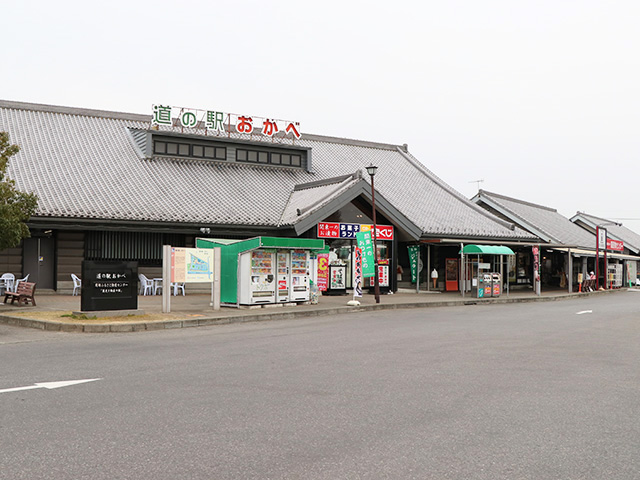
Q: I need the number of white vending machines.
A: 3